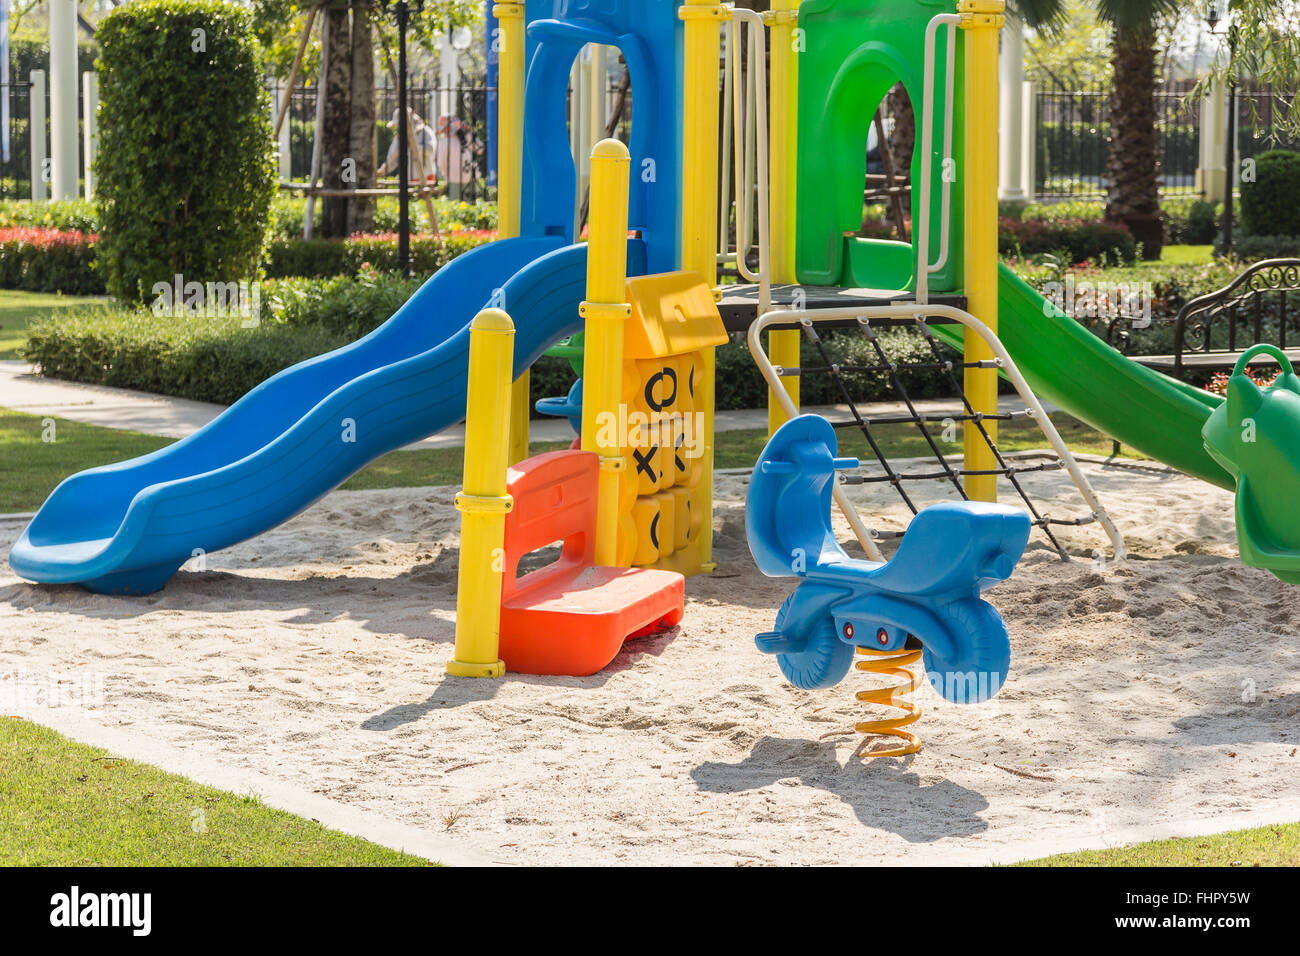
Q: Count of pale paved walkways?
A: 1